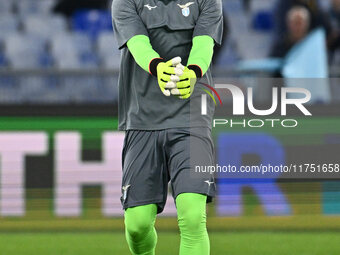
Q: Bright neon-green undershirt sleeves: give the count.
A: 2